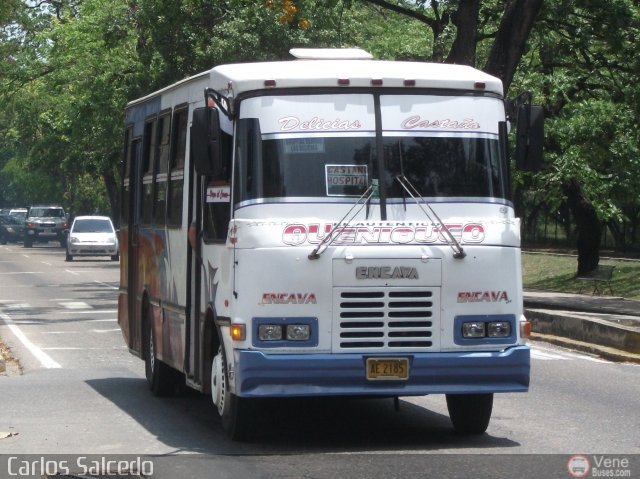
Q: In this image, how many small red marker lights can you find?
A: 5